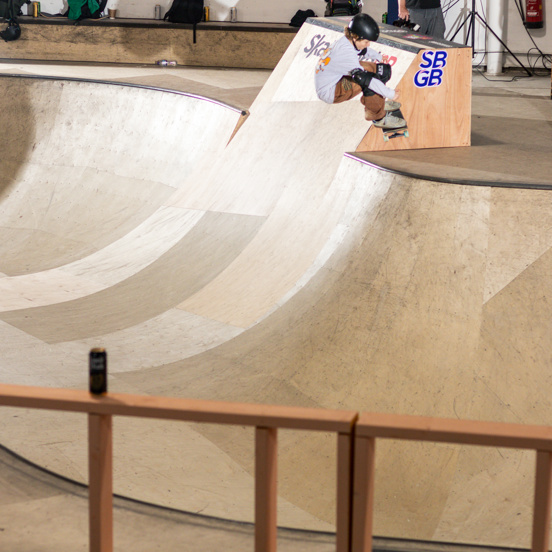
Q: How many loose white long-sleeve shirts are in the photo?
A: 1